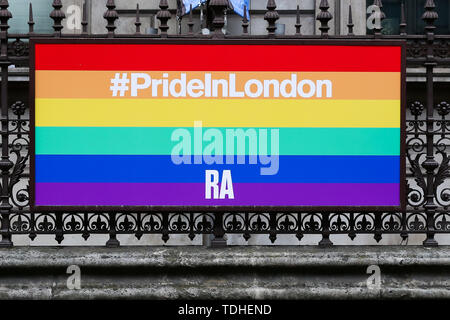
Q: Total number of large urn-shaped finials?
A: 9